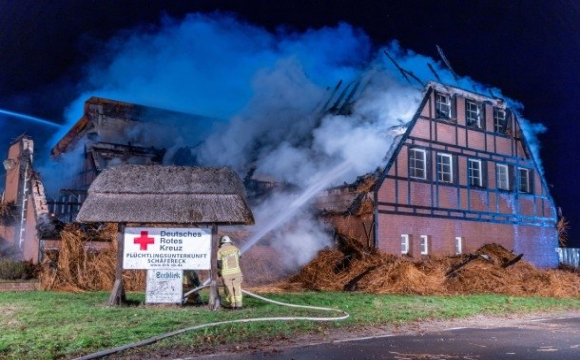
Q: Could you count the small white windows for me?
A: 3